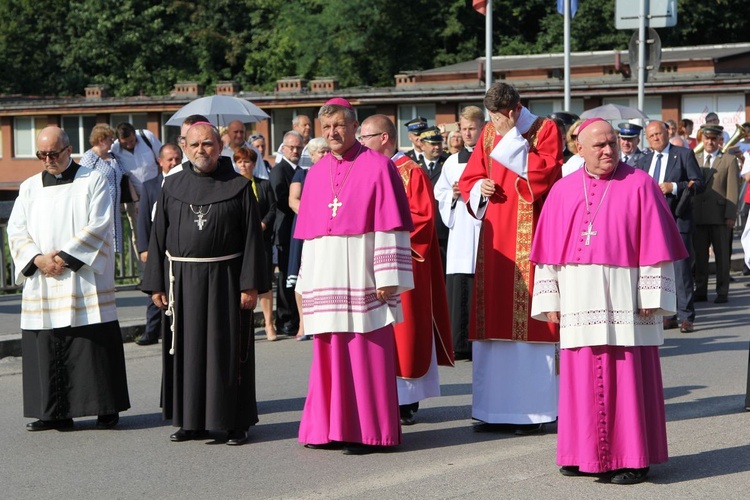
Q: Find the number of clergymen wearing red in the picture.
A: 2